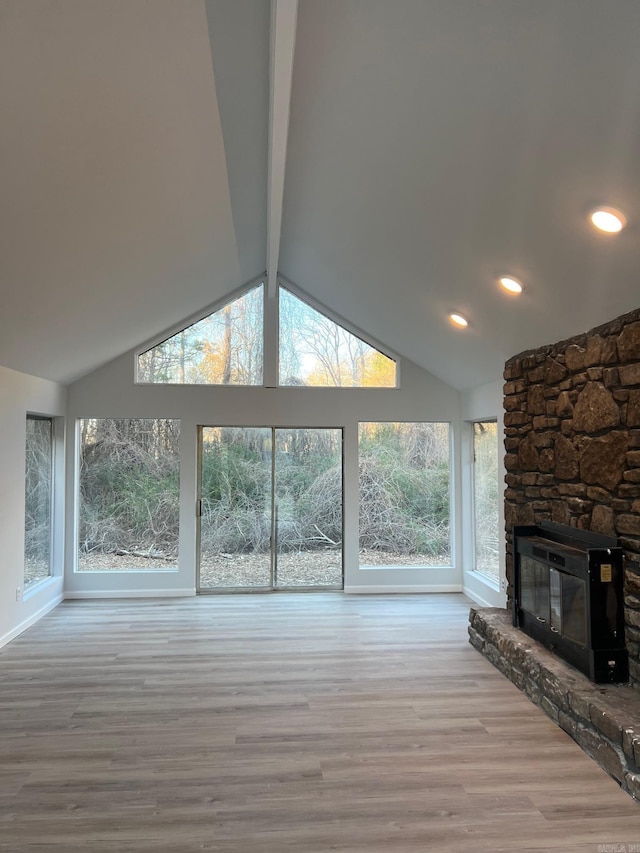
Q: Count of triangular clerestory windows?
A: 2